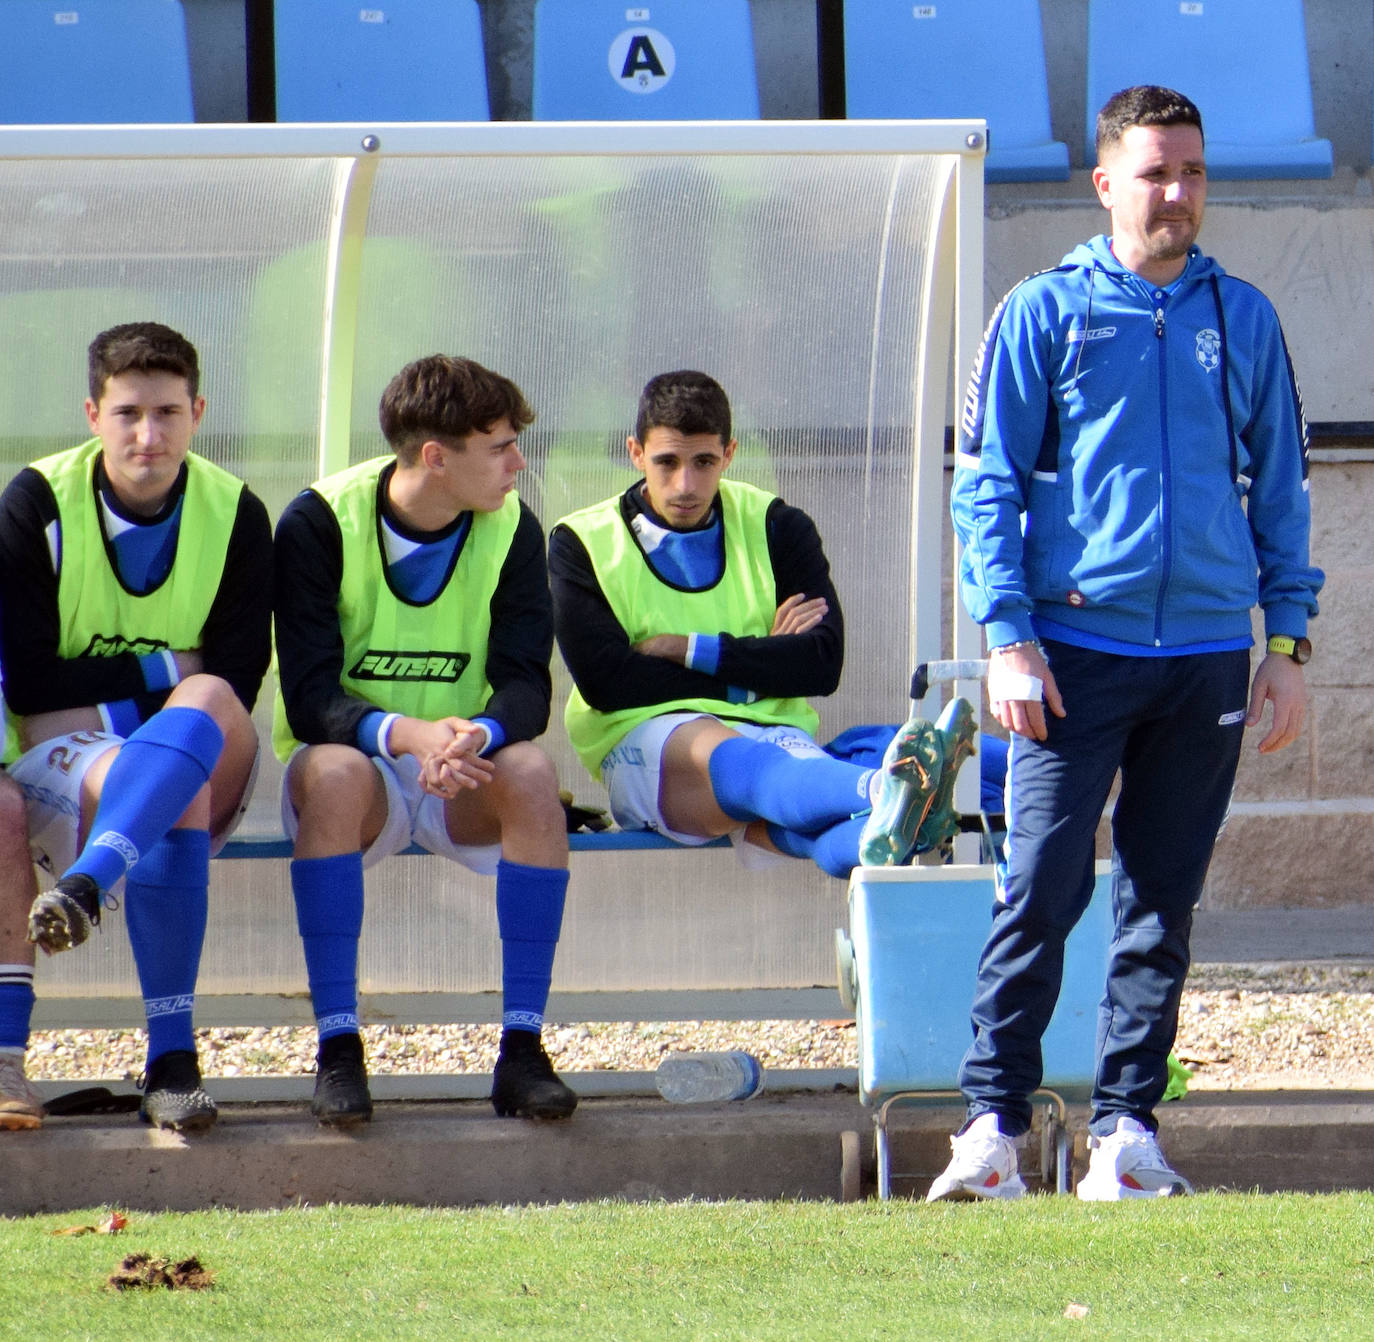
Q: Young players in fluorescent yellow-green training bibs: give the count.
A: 3